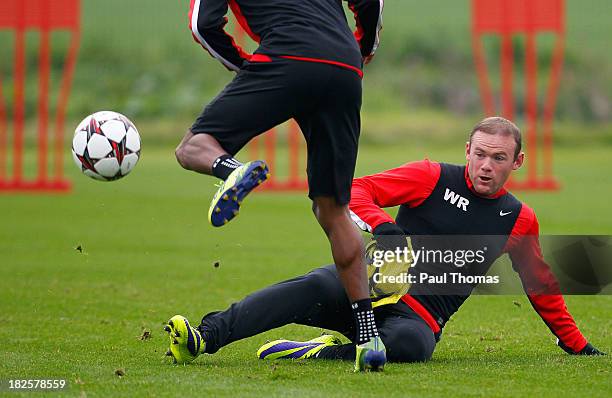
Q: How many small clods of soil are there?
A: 4